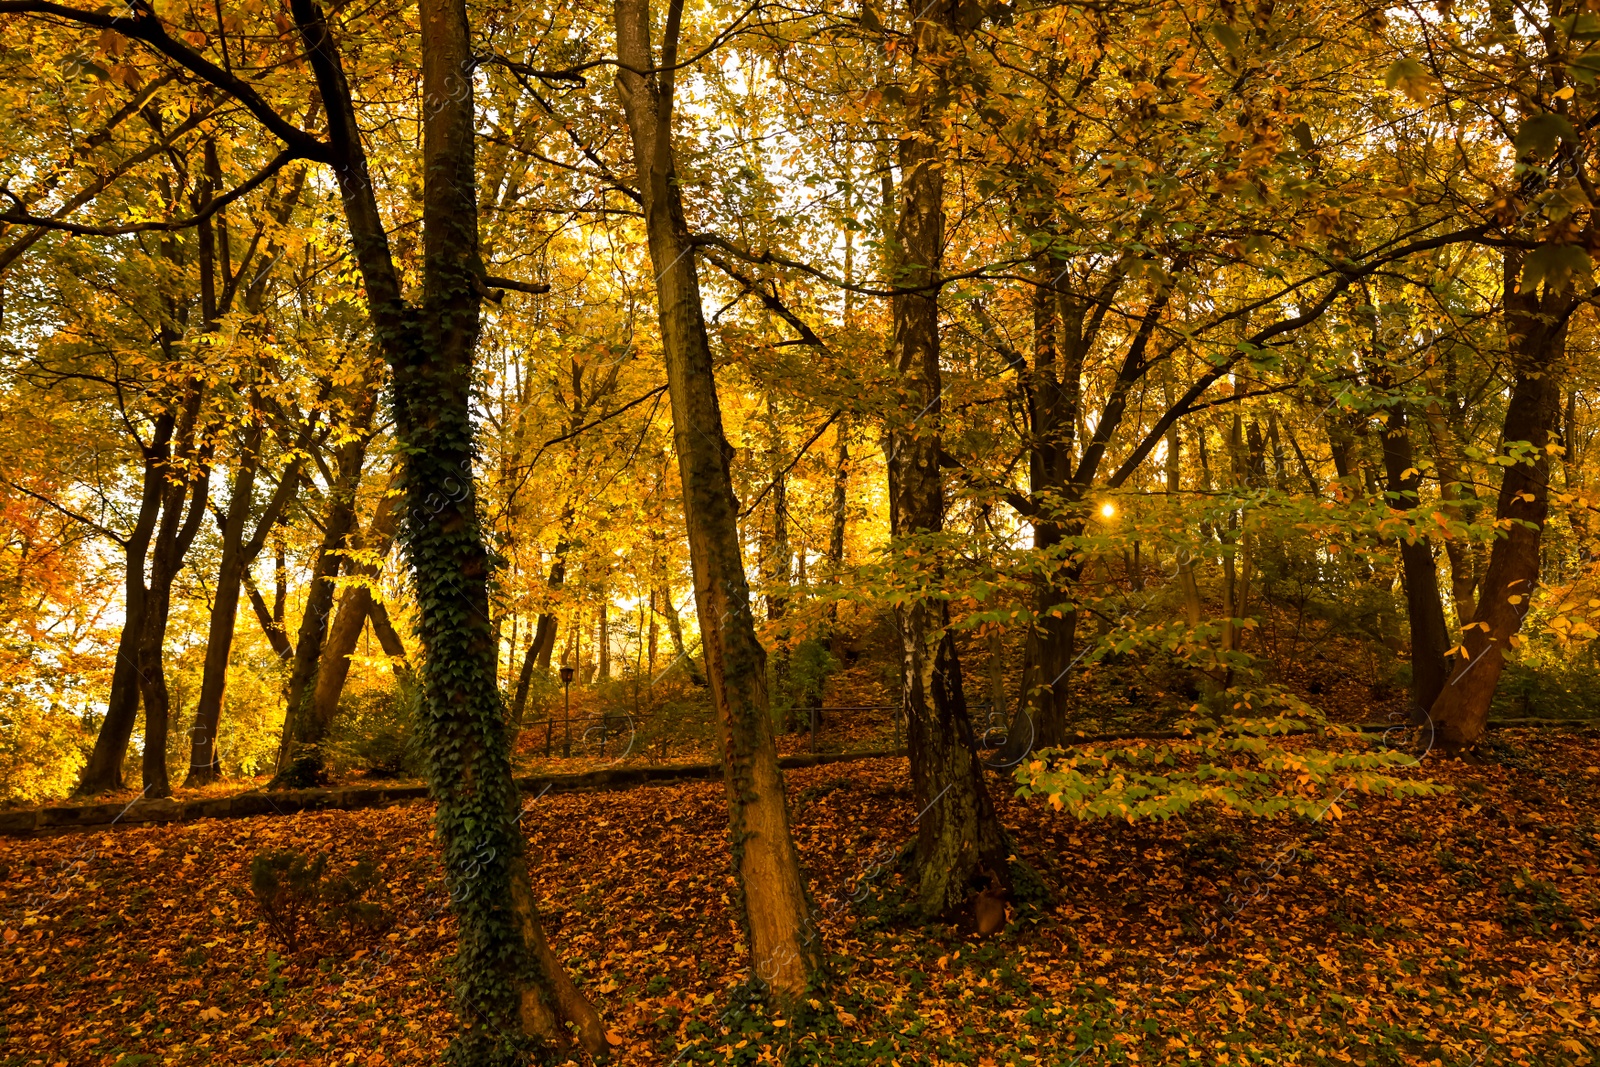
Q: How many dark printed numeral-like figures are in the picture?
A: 0